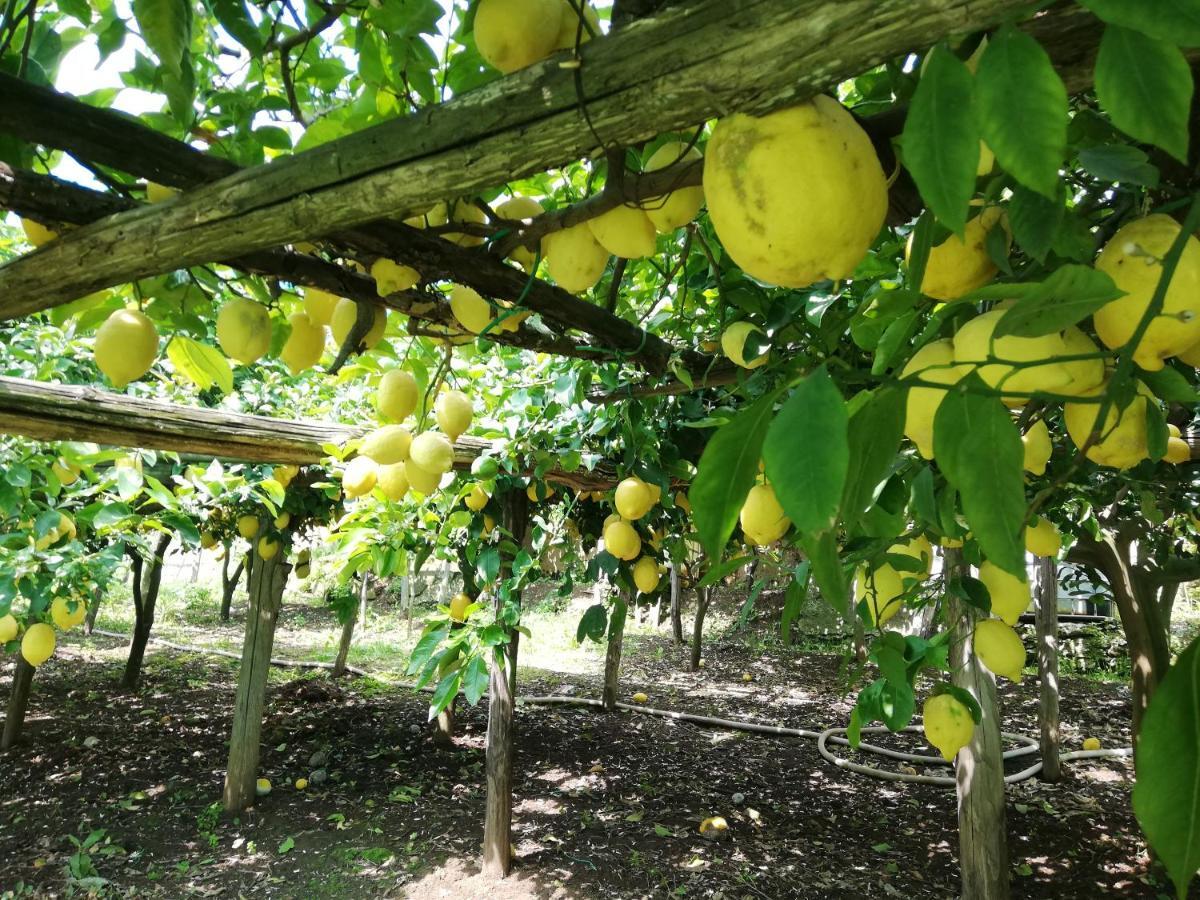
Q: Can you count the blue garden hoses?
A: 0